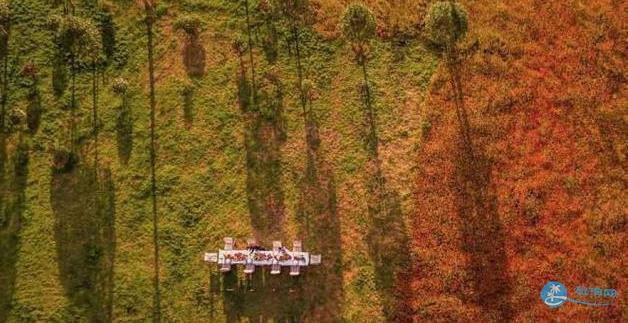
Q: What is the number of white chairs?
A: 10